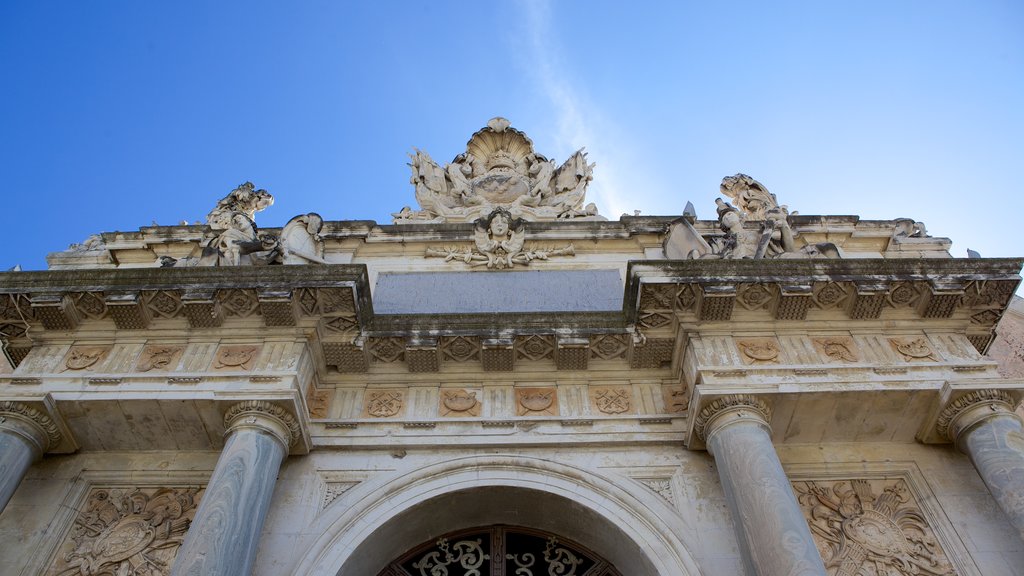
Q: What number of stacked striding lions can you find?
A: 0